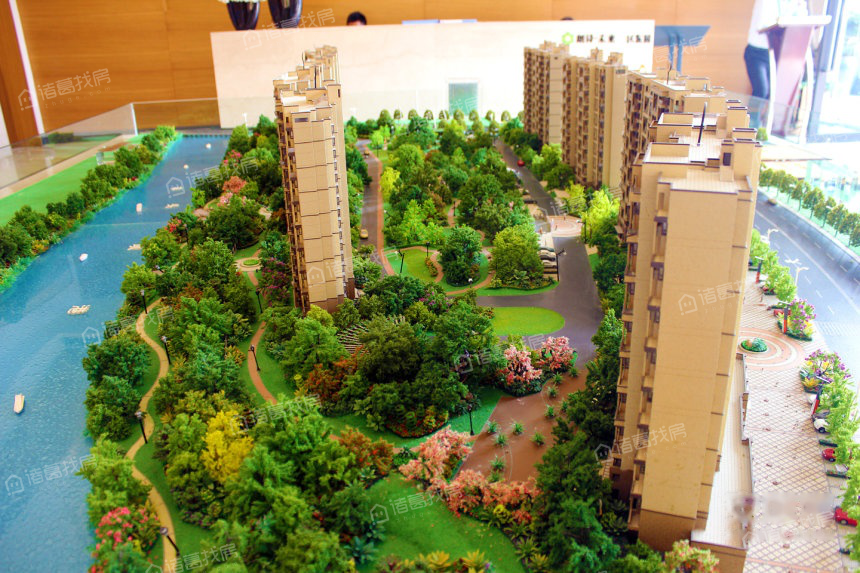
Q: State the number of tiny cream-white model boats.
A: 9